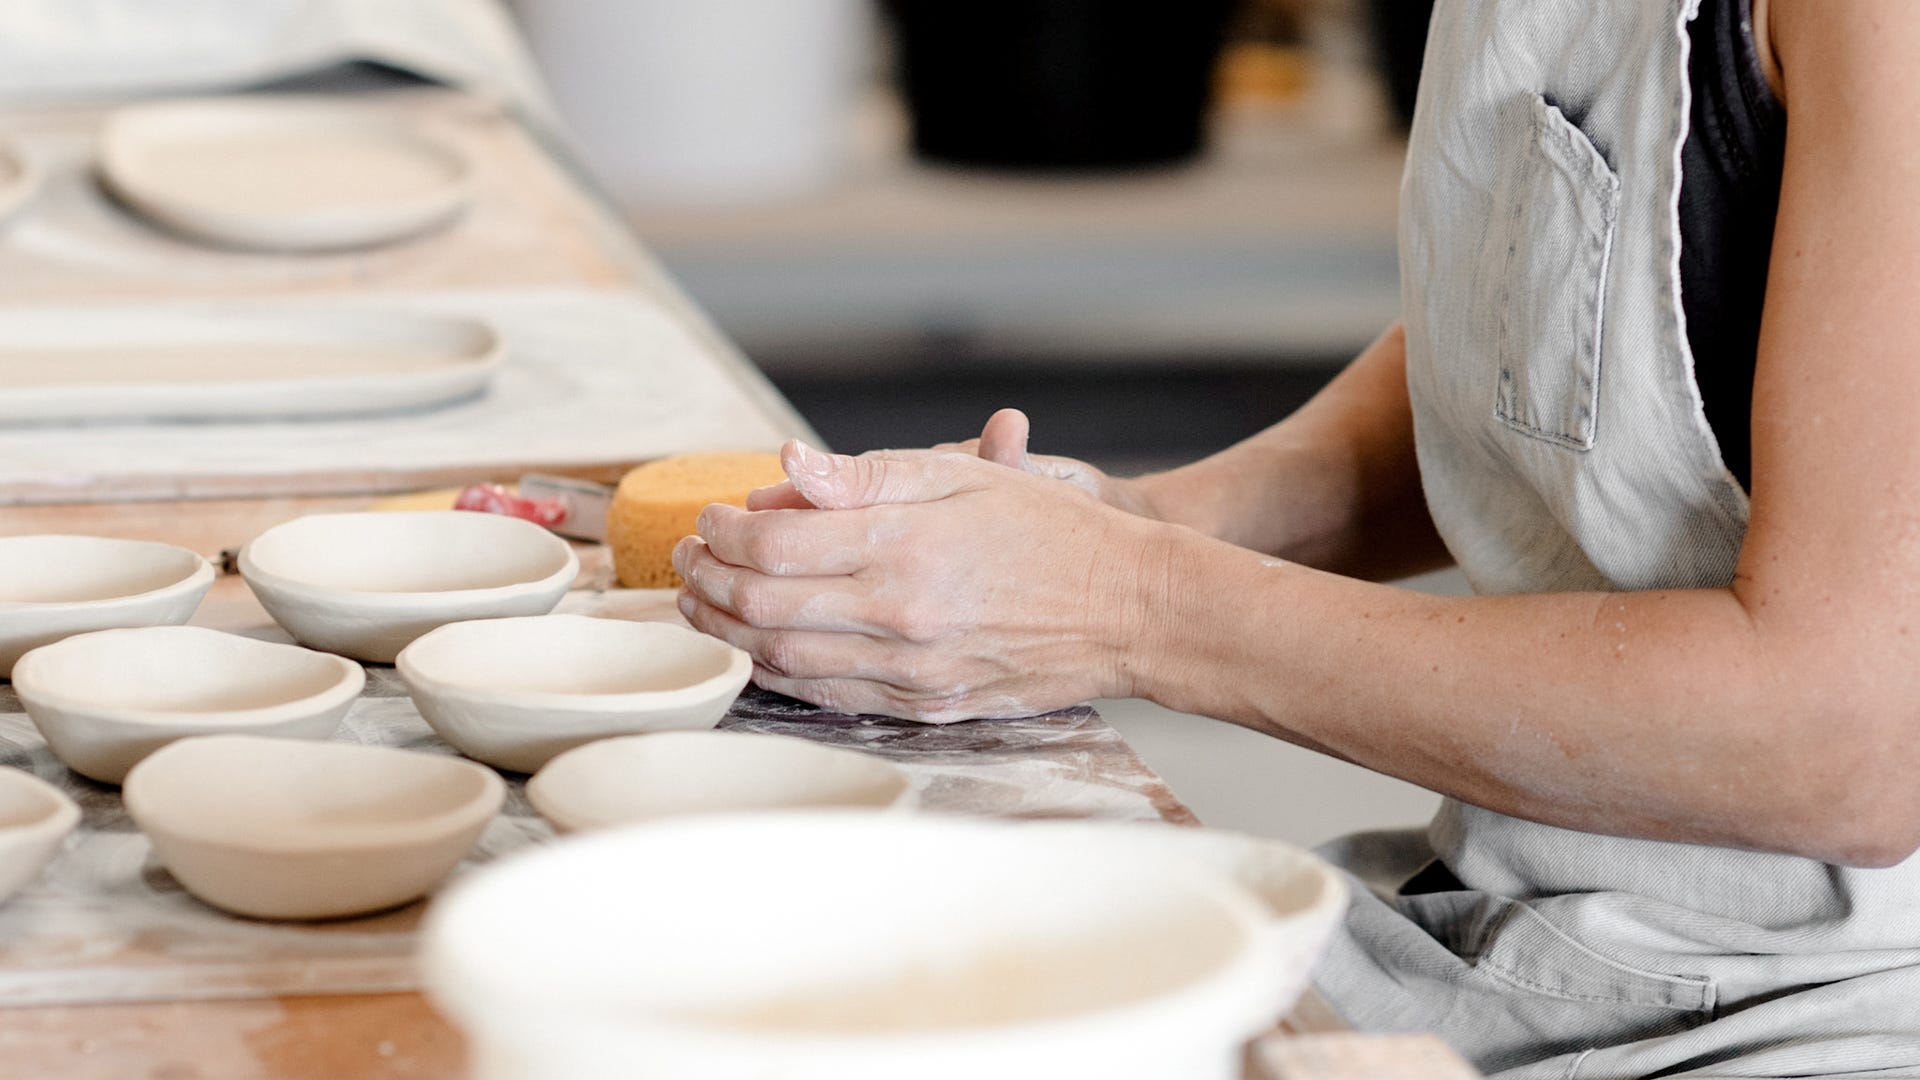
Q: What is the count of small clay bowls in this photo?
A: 7